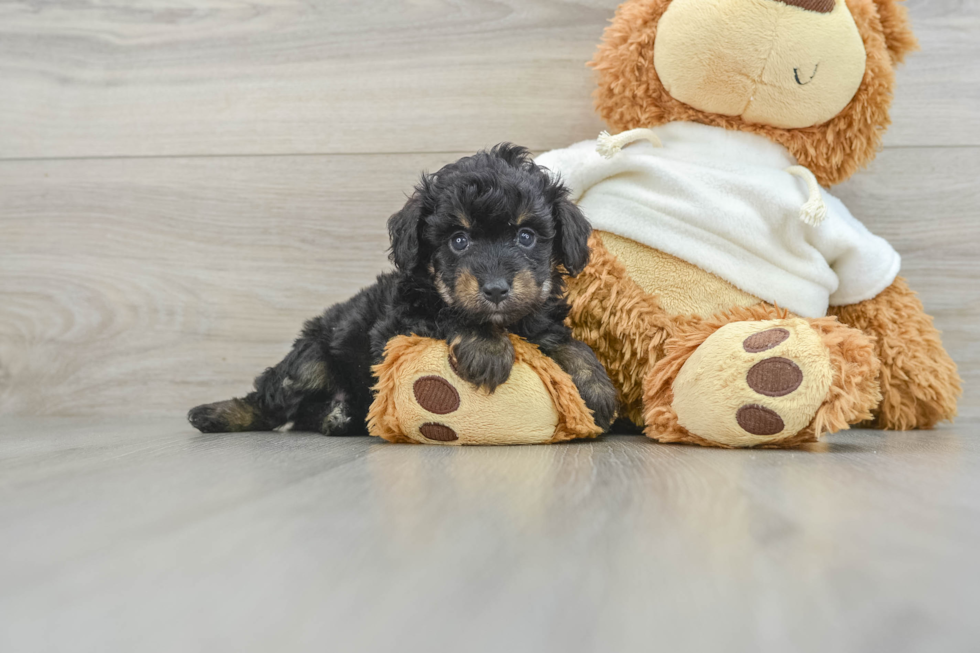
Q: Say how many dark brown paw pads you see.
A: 6